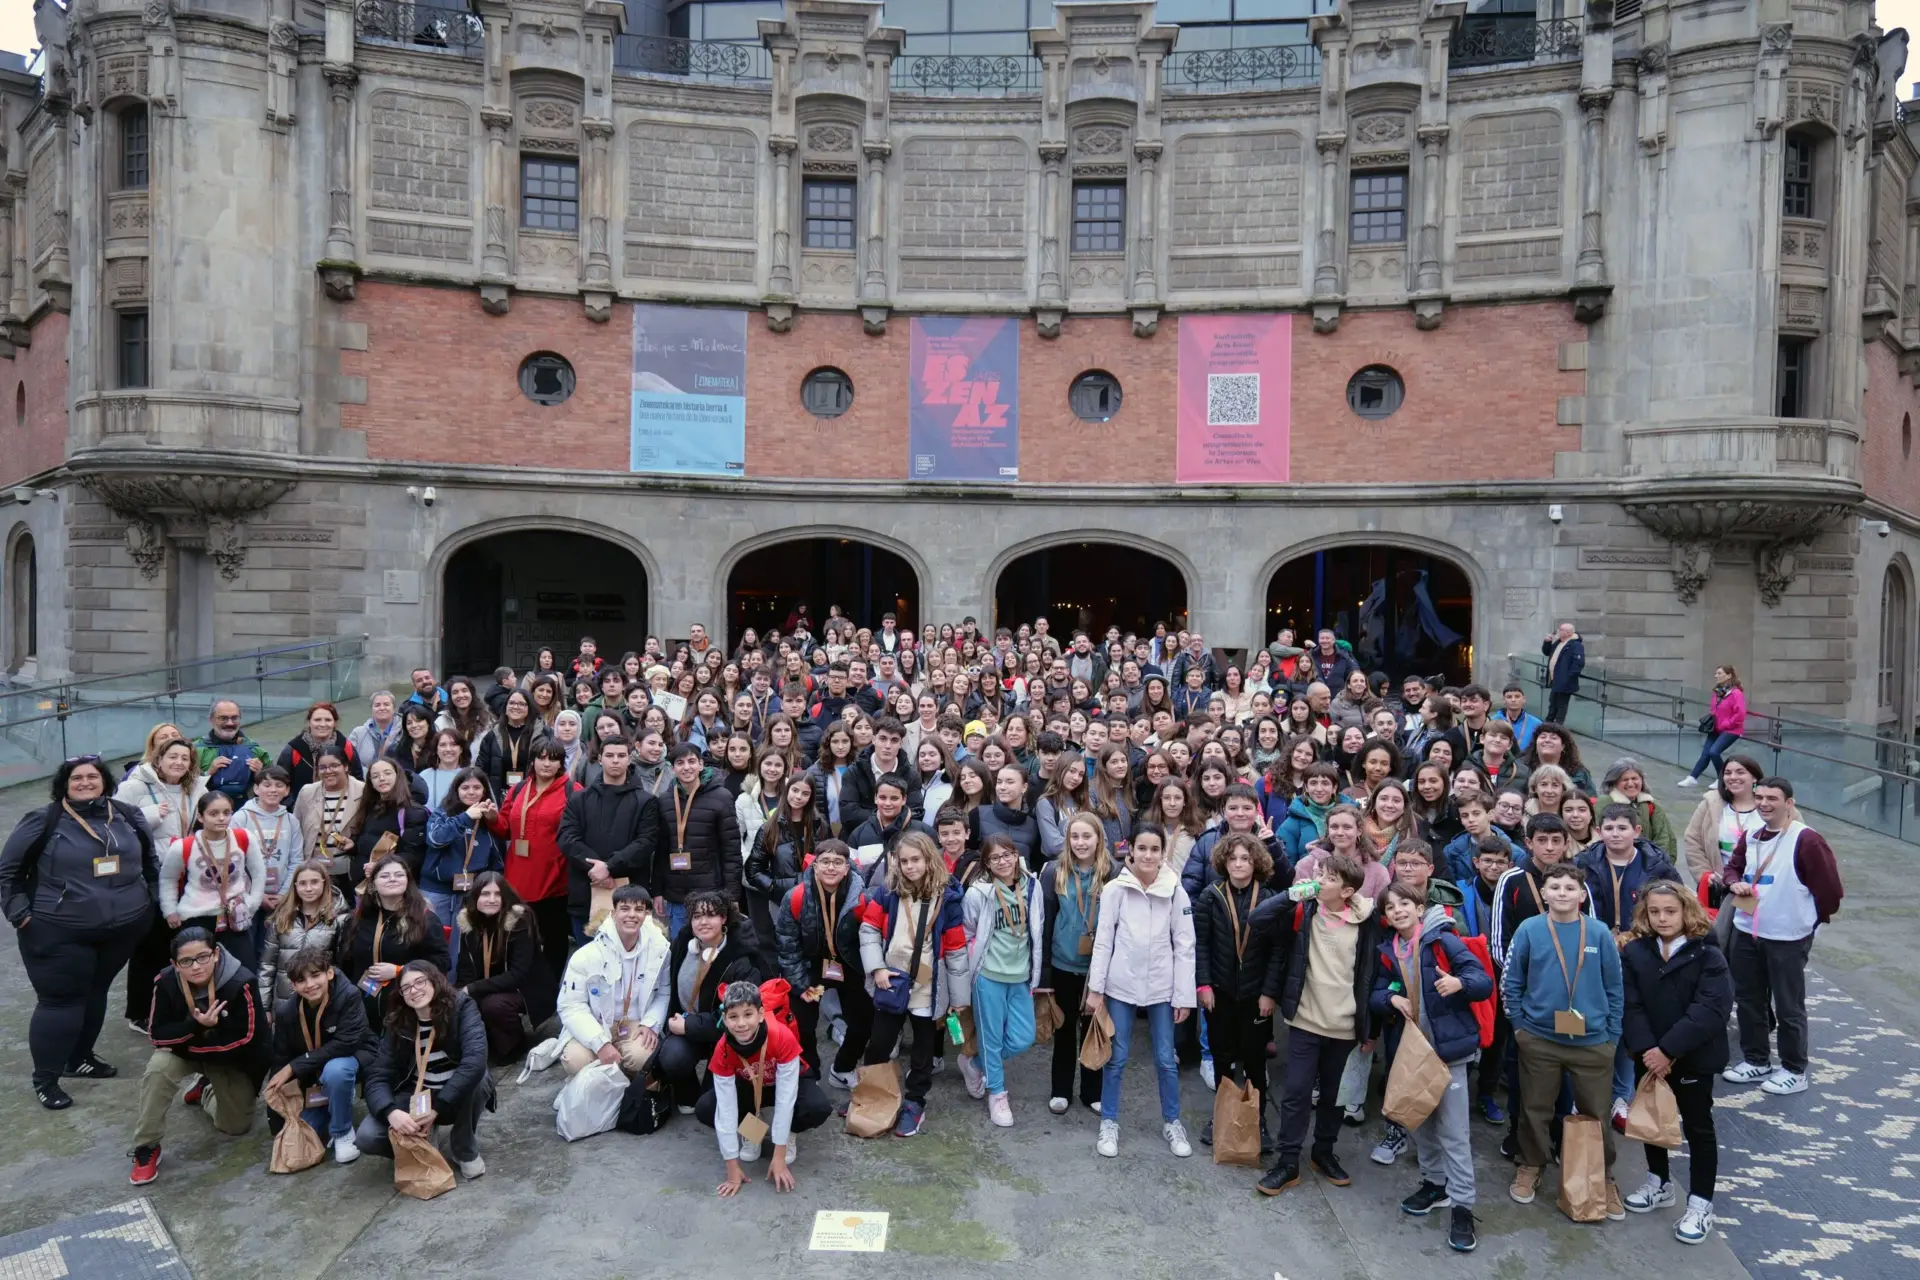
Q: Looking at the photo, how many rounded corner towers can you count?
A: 2